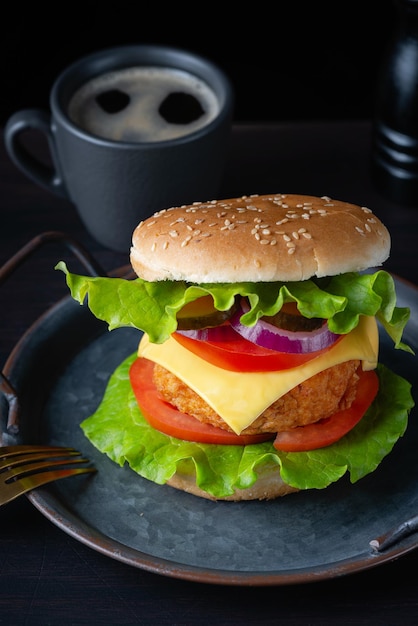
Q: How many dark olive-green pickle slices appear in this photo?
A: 2